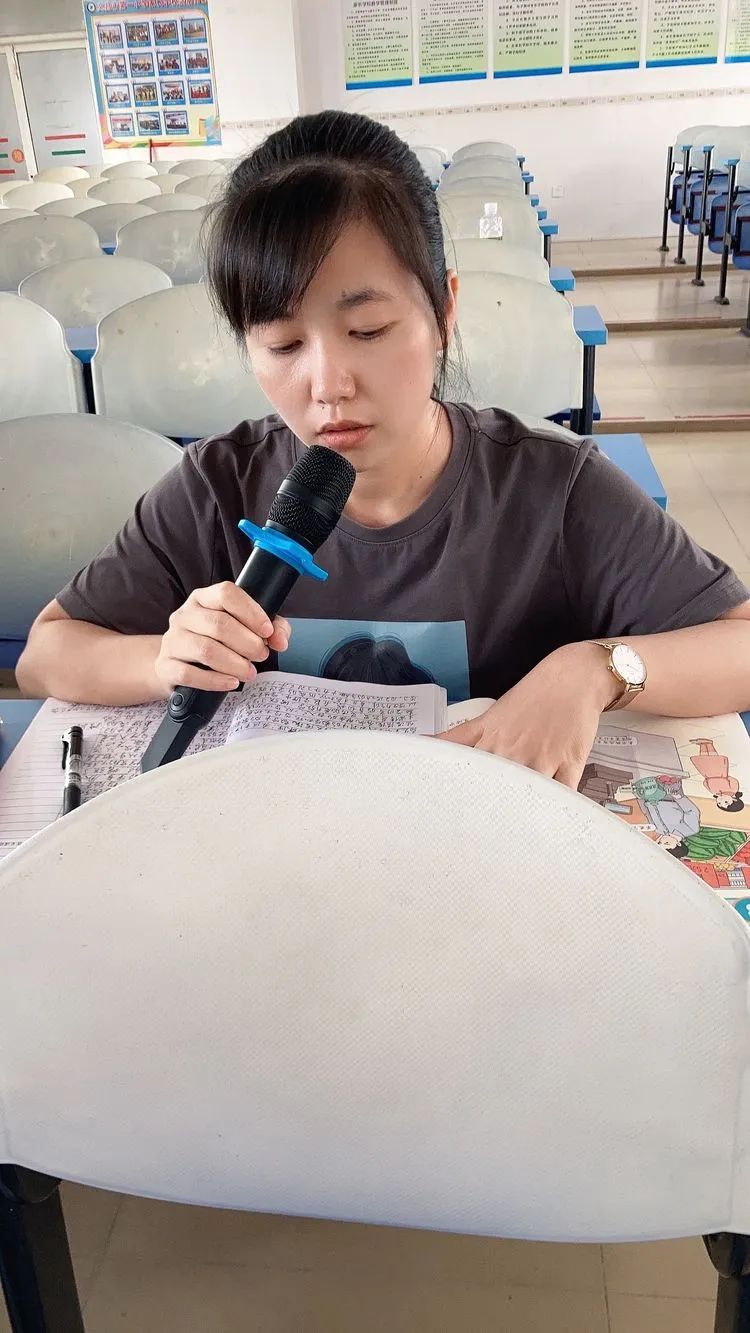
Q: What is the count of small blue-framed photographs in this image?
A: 15